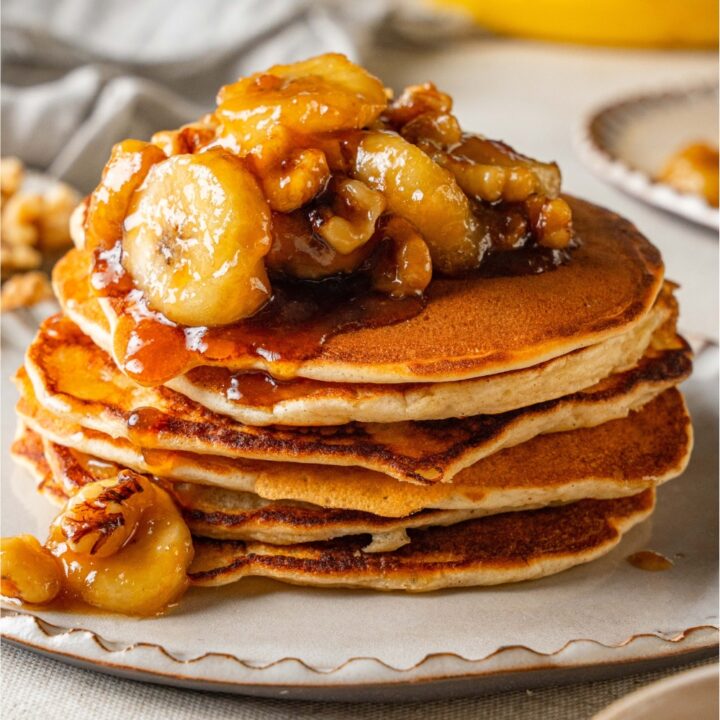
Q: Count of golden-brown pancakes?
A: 6